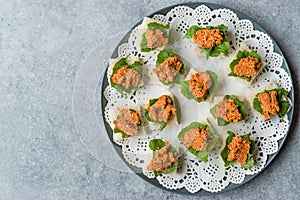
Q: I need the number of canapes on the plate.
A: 13